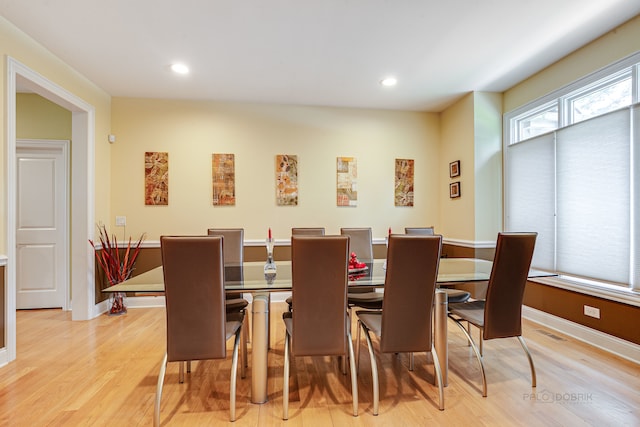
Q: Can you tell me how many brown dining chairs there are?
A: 8